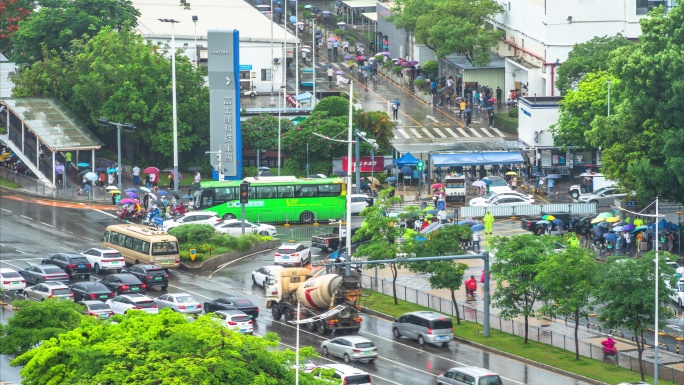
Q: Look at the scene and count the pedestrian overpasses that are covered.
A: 1